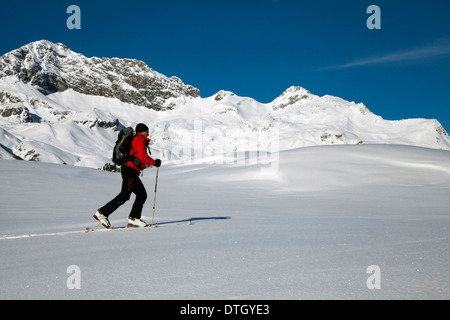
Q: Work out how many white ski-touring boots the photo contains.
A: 2